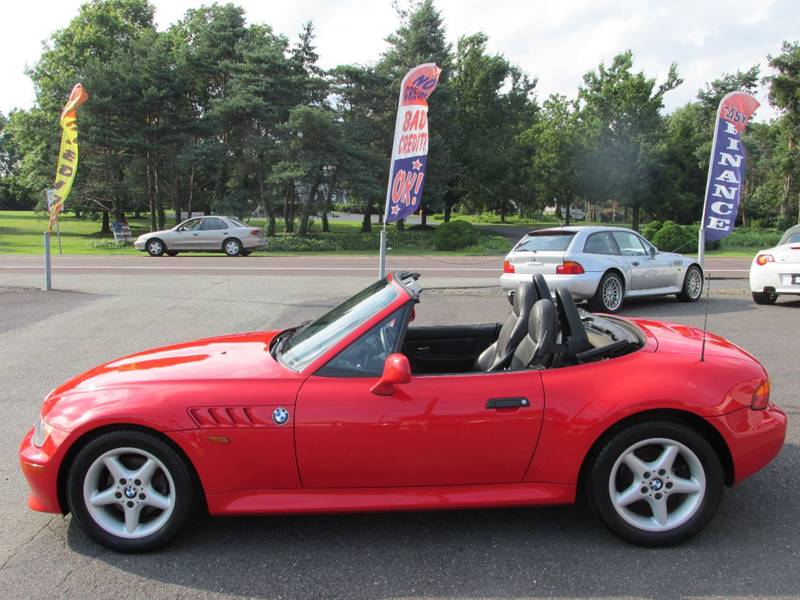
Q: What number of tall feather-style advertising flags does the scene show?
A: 3